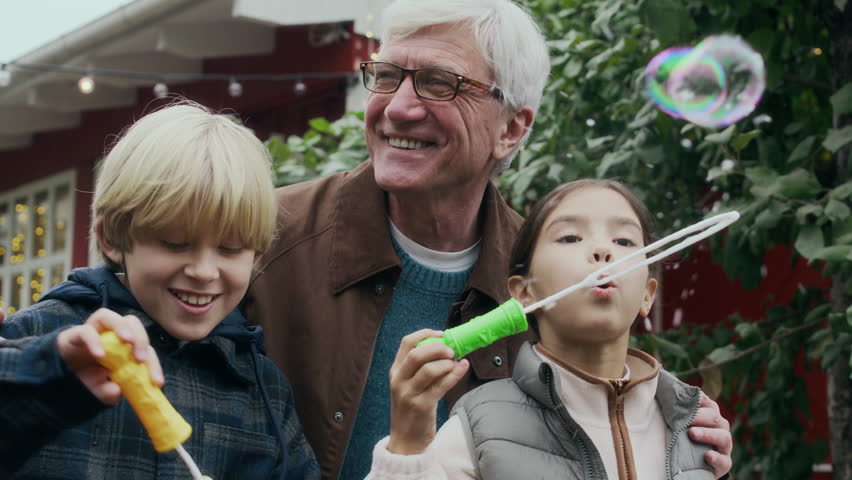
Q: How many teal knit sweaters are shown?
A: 1